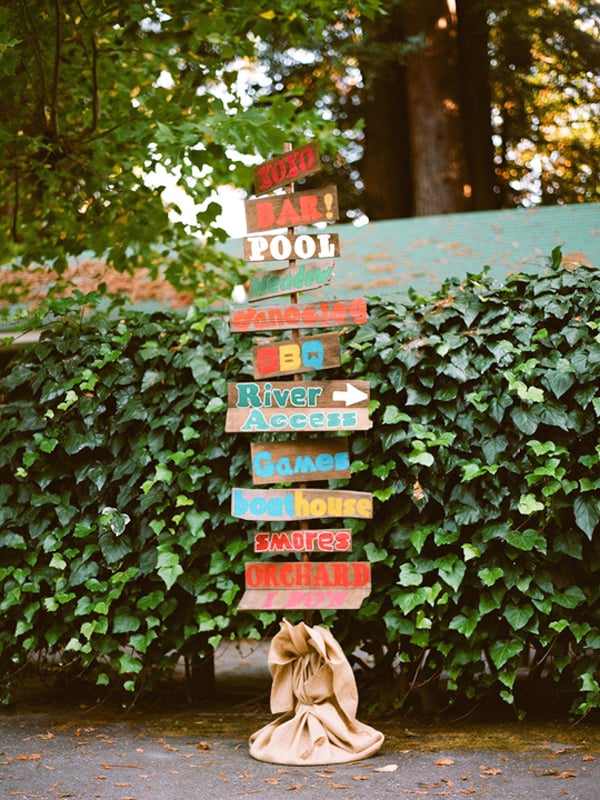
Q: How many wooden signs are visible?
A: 12